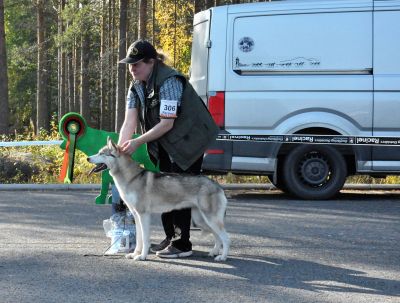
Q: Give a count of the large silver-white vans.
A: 1